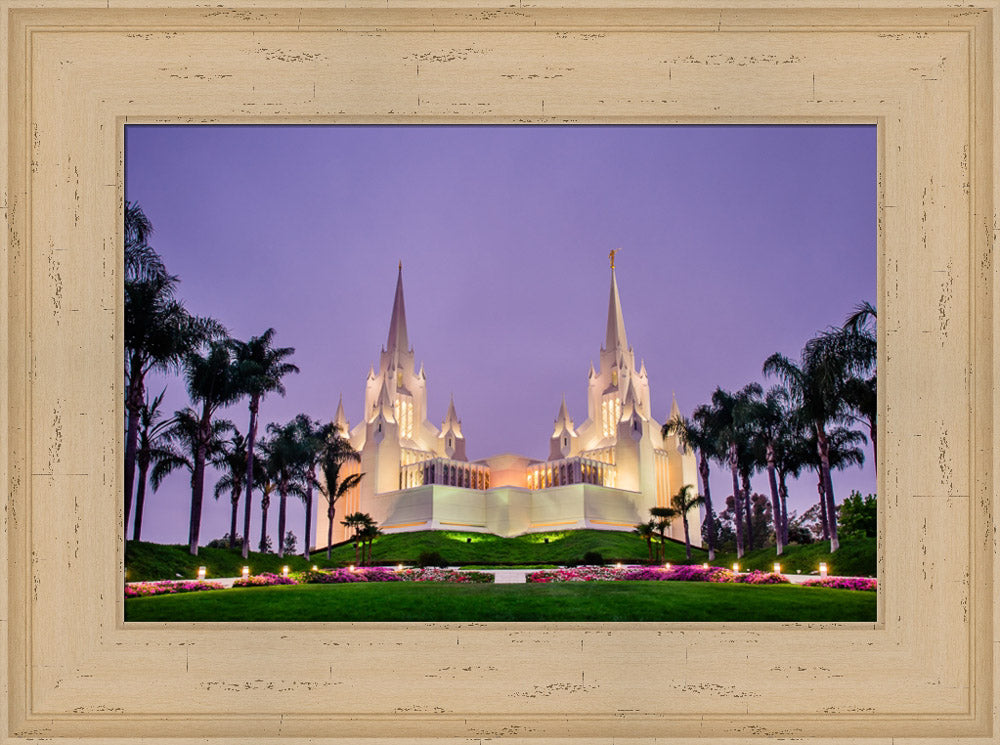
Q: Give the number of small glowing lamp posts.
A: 12